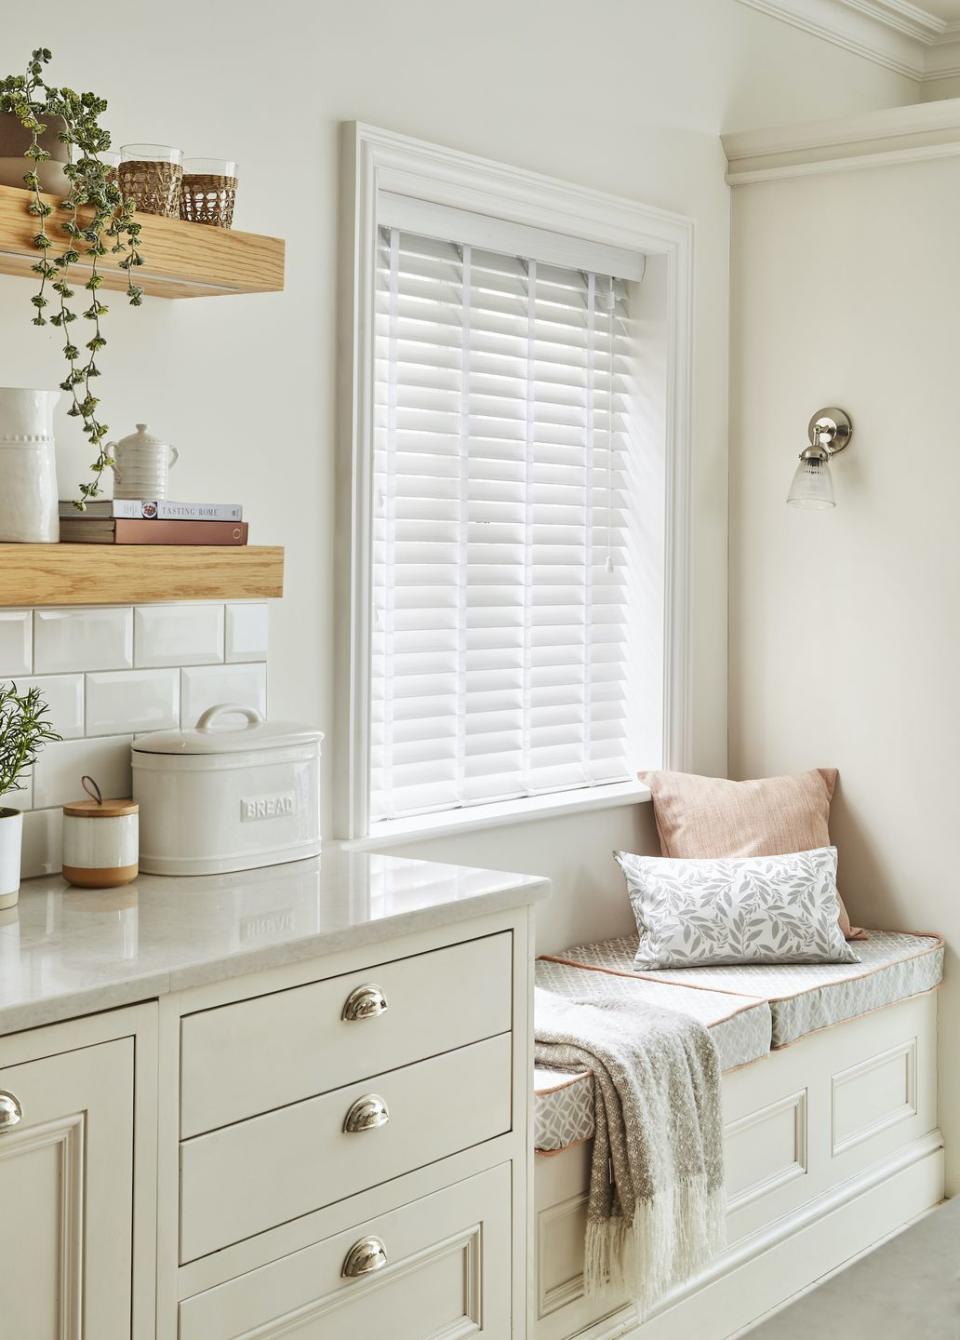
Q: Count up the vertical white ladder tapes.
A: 4